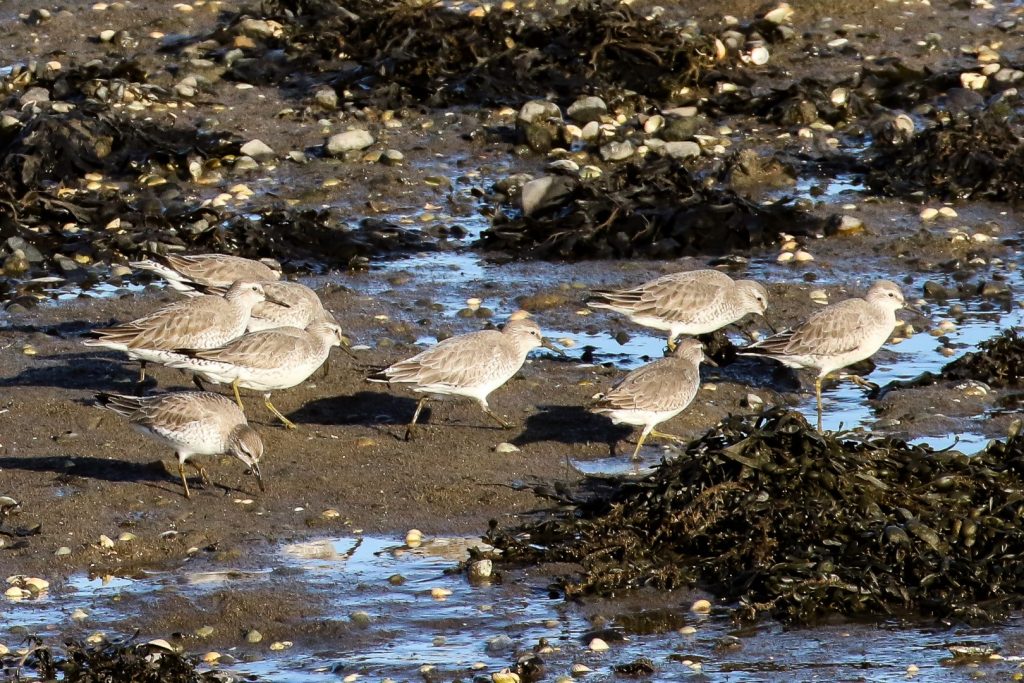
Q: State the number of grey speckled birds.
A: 9